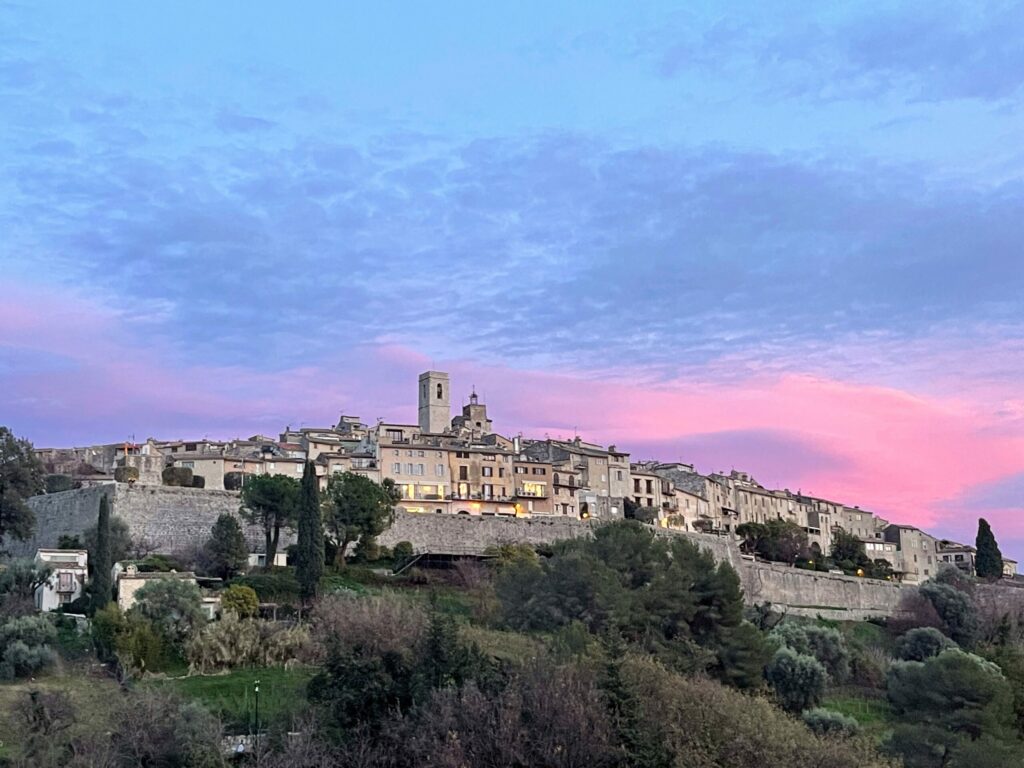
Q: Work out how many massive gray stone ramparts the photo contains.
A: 1